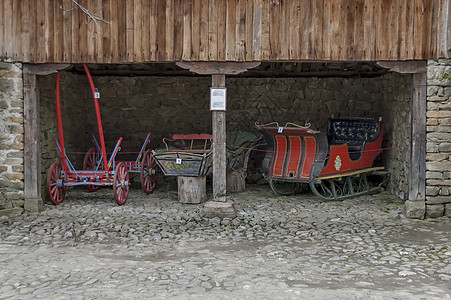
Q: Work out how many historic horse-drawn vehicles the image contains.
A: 3